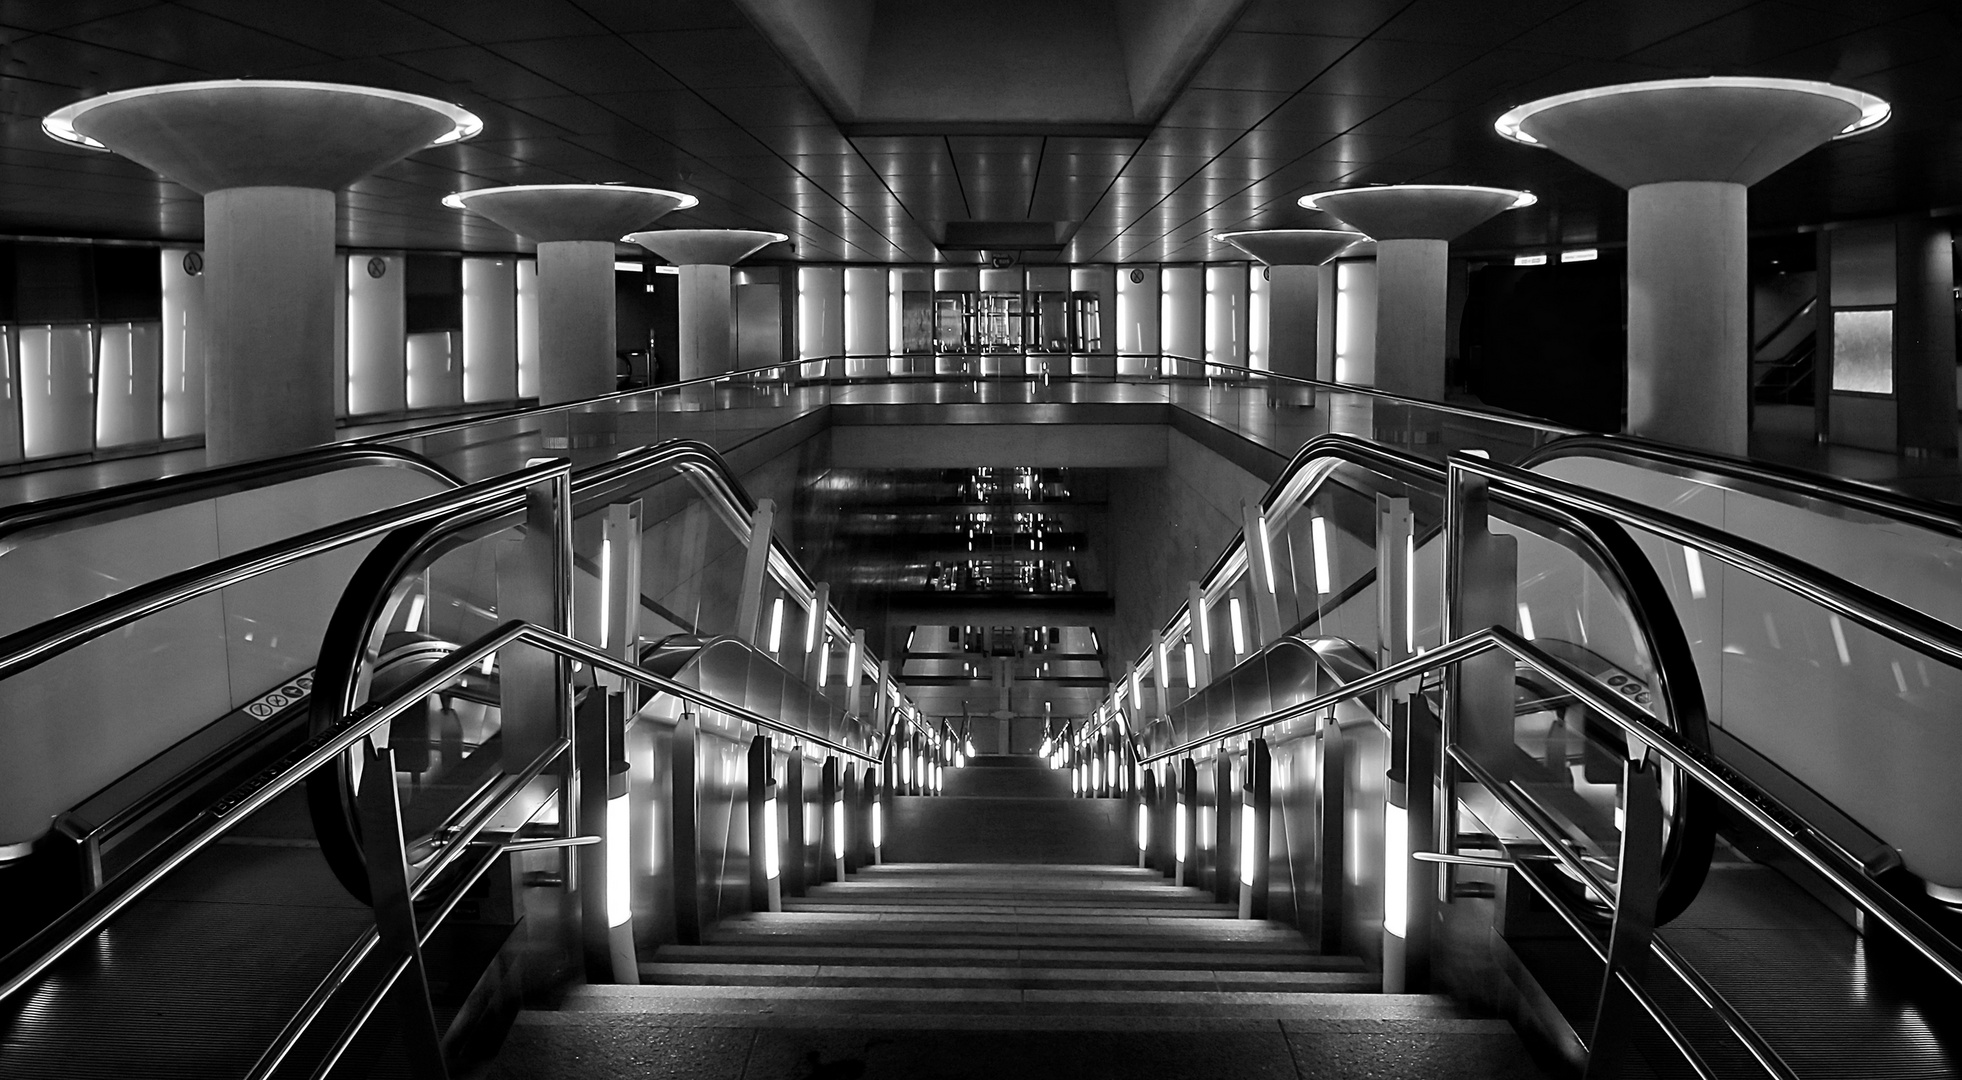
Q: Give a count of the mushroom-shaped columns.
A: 6